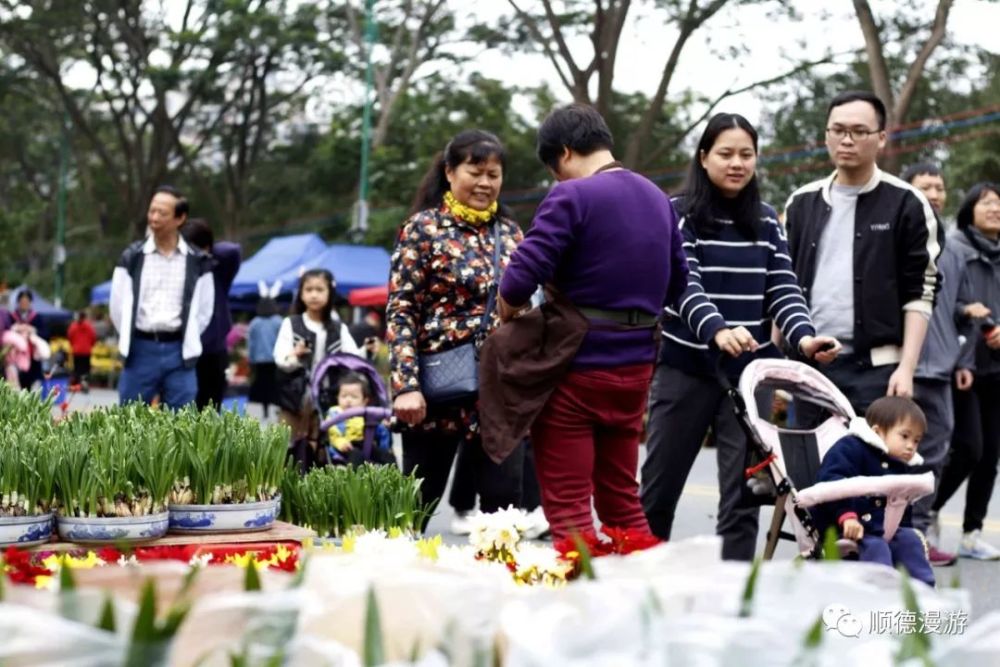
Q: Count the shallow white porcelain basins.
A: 3